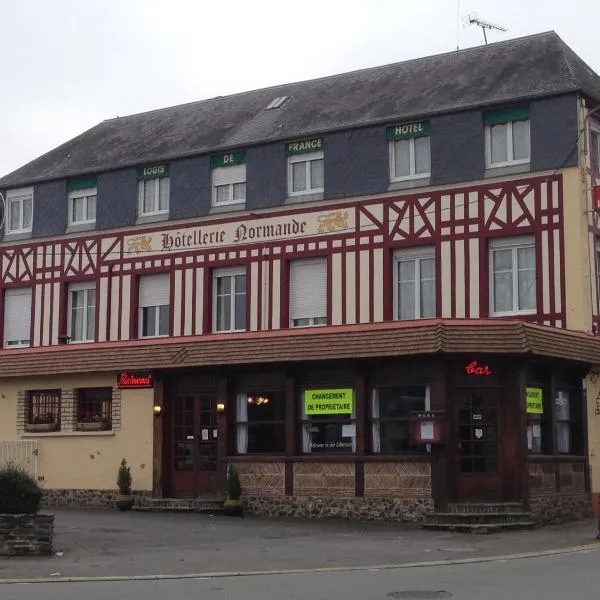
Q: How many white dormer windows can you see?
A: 7